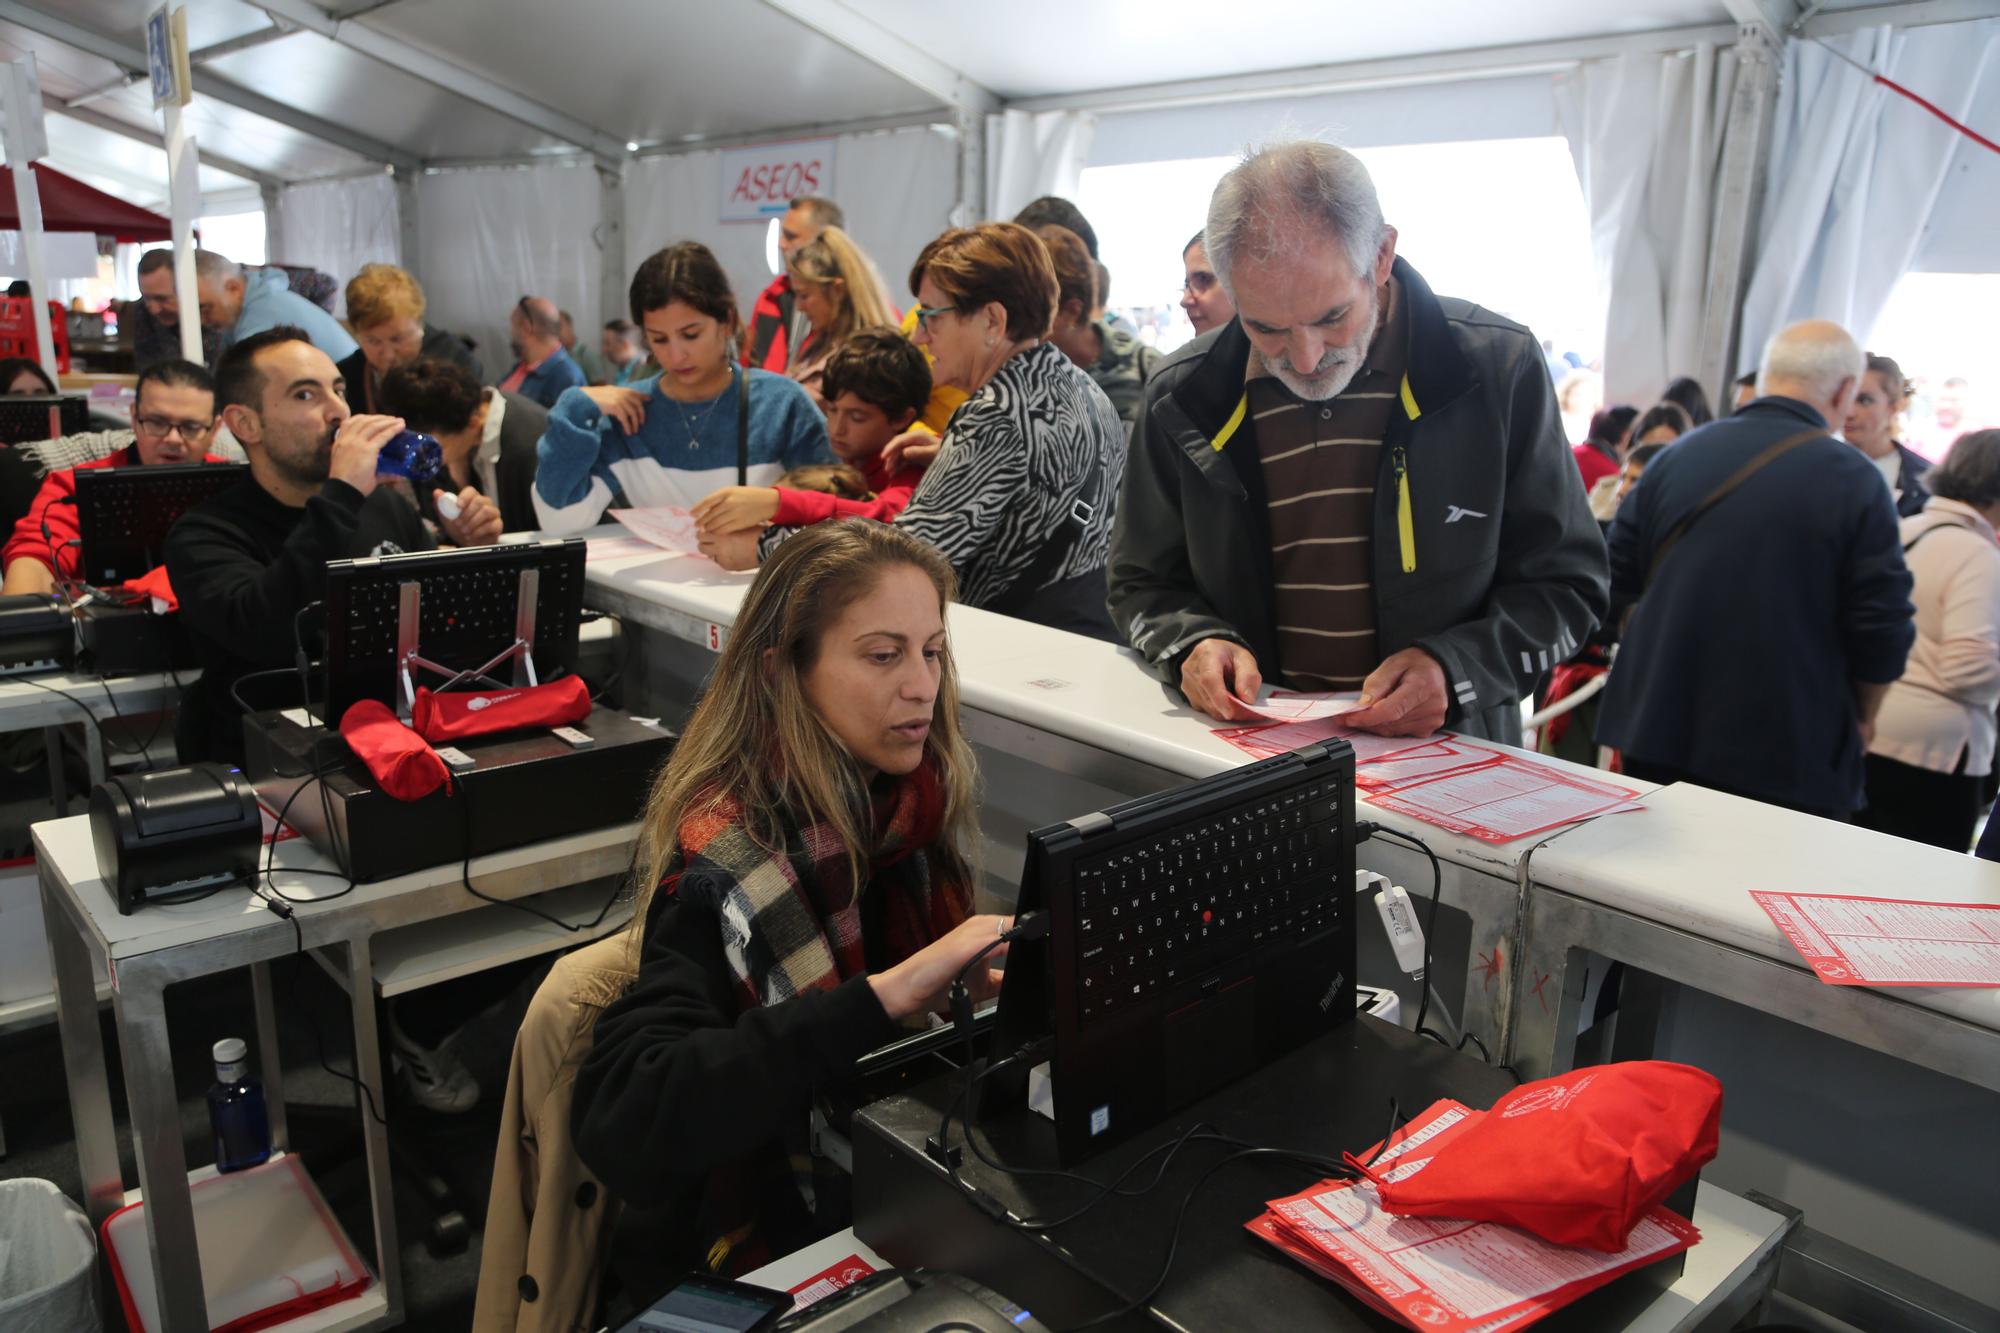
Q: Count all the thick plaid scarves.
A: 1